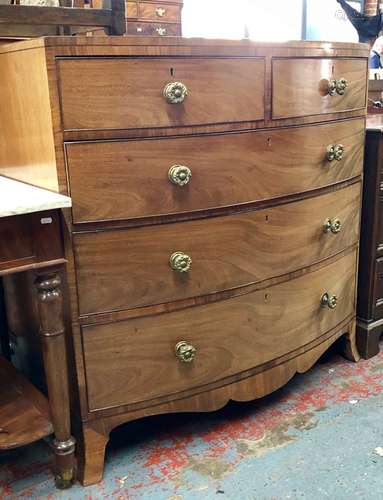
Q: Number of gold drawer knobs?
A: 8